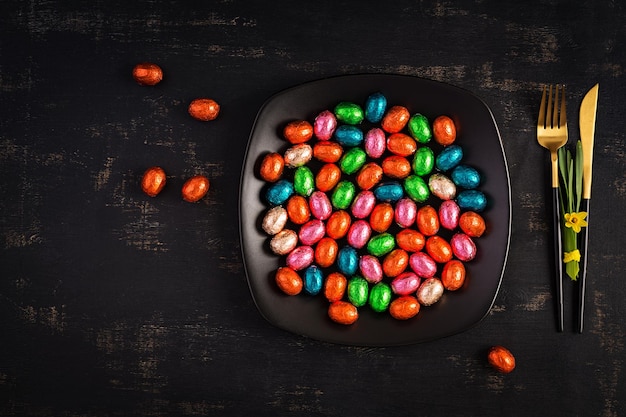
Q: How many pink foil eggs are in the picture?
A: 13